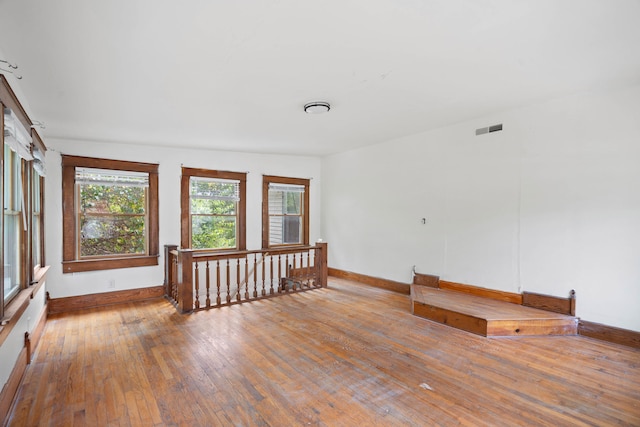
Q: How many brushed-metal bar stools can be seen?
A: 0